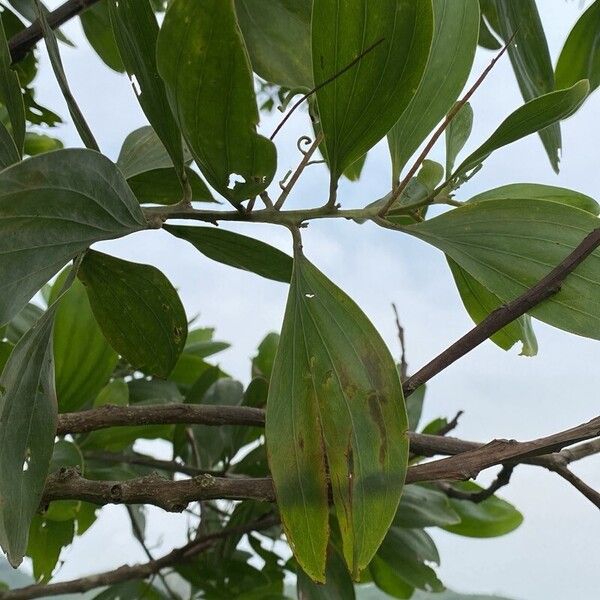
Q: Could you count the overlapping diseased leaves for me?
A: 2